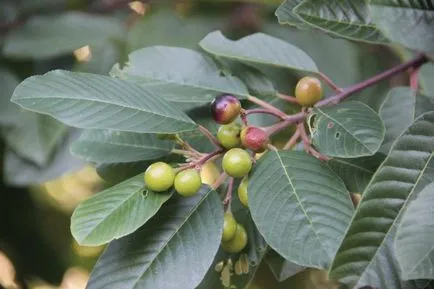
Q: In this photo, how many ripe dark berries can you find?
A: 1